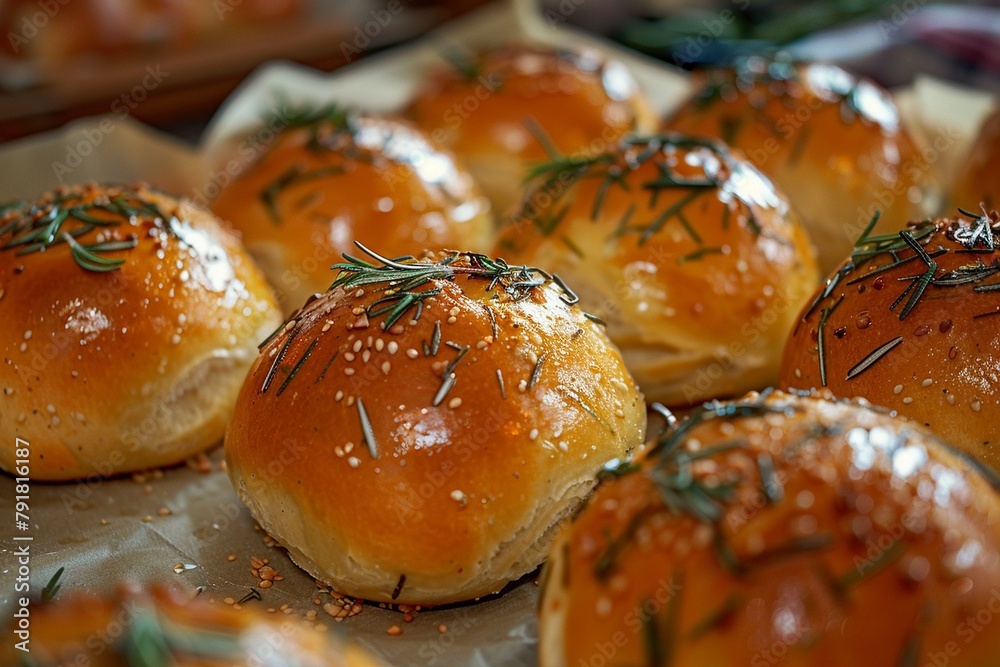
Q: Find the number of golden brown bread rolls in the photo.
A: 10